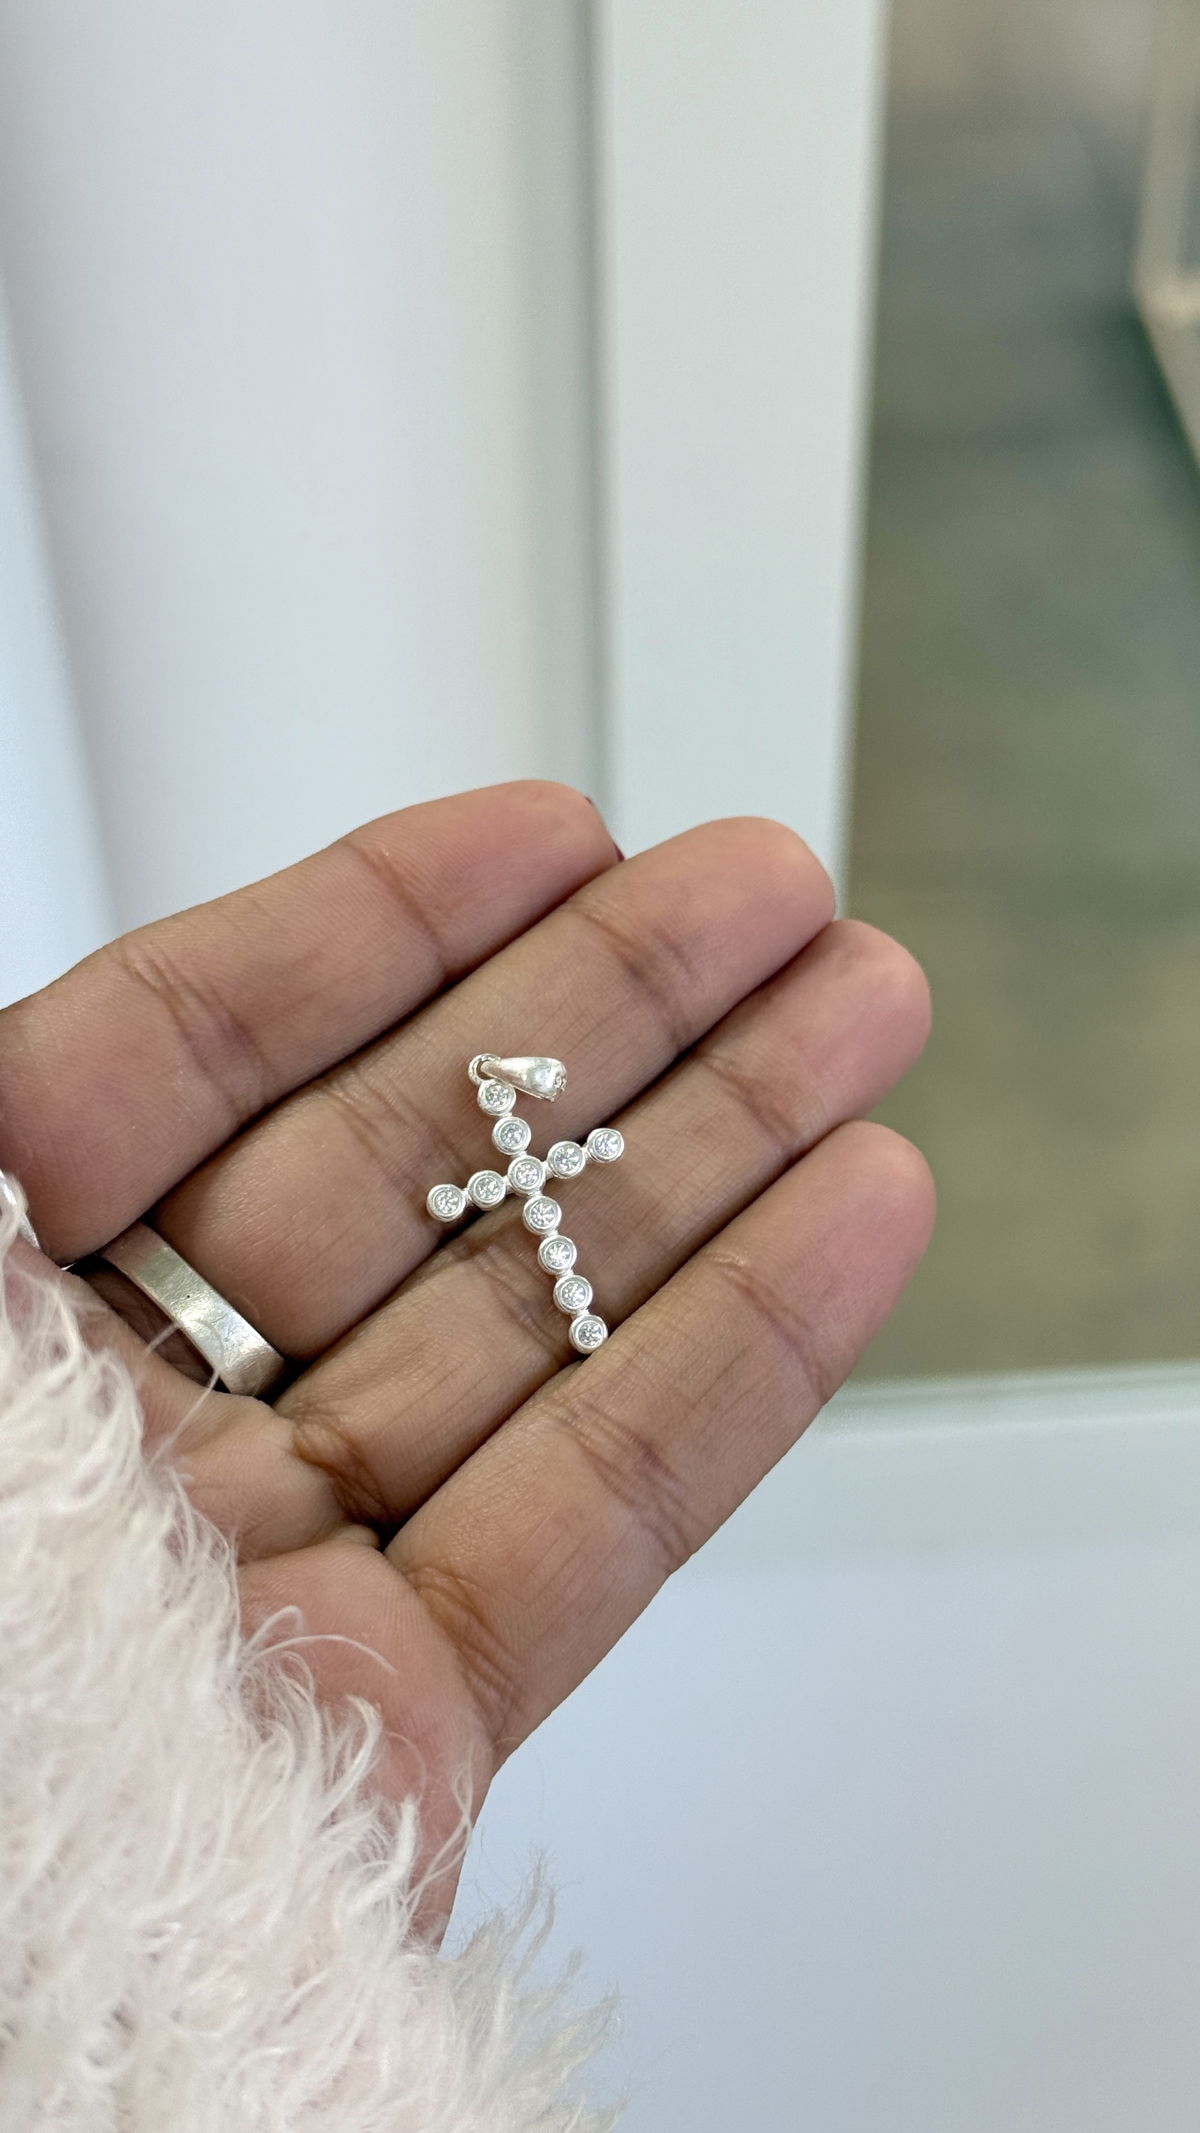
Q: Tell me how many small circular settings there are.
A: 11